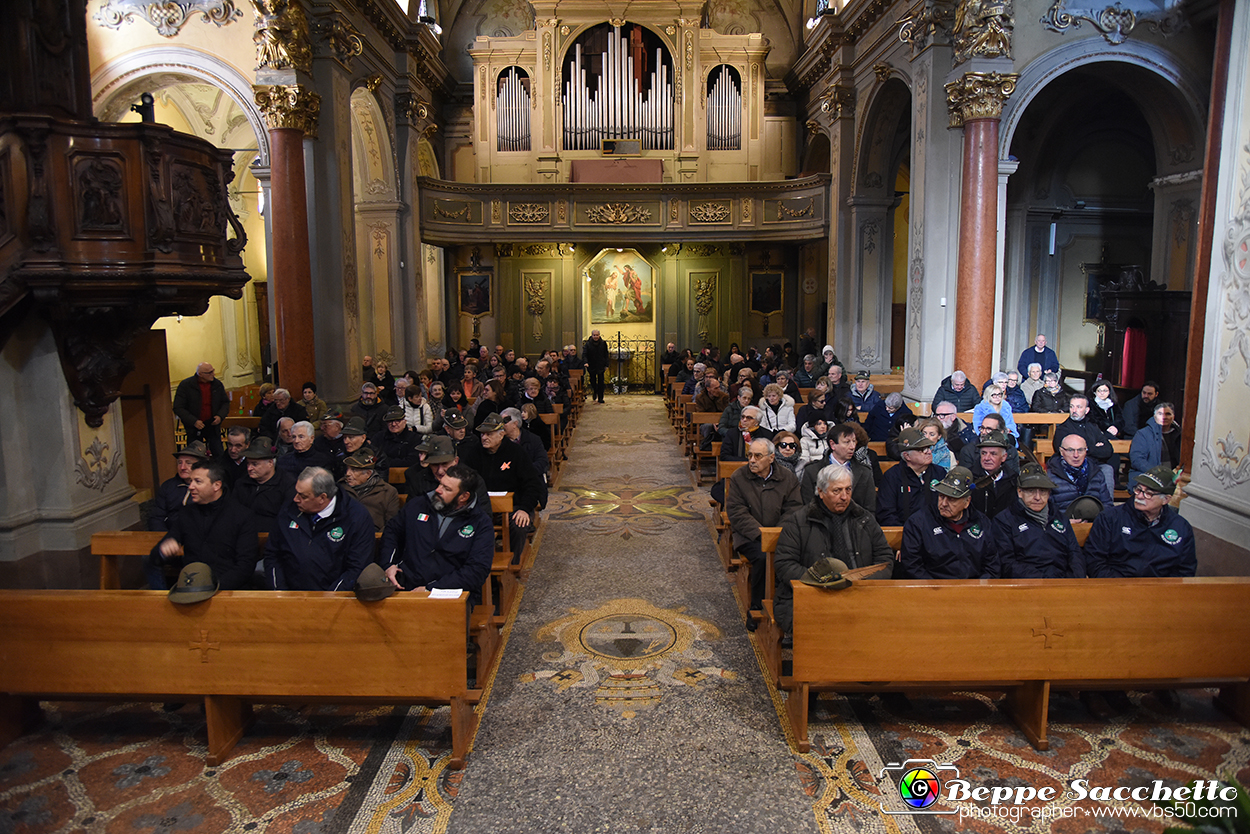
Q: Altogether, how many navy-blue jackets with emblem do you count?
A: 6